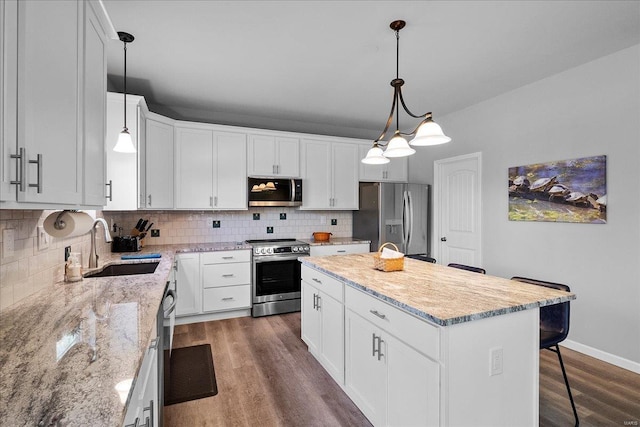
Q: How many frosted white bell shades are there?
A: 4